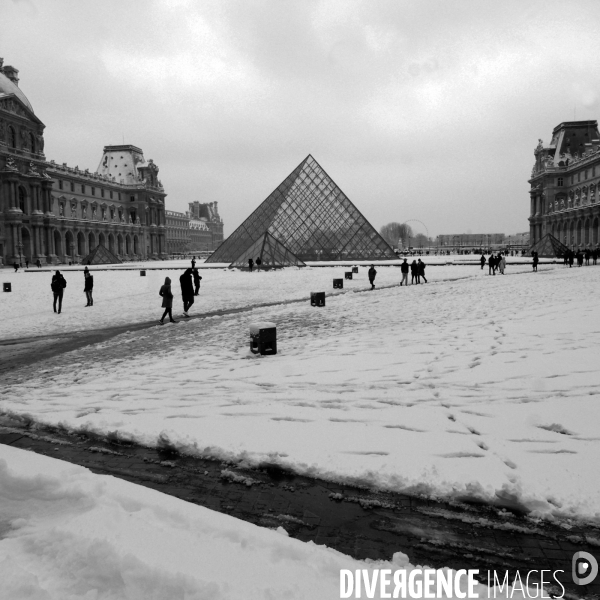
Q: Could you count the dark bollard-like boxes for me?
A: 7